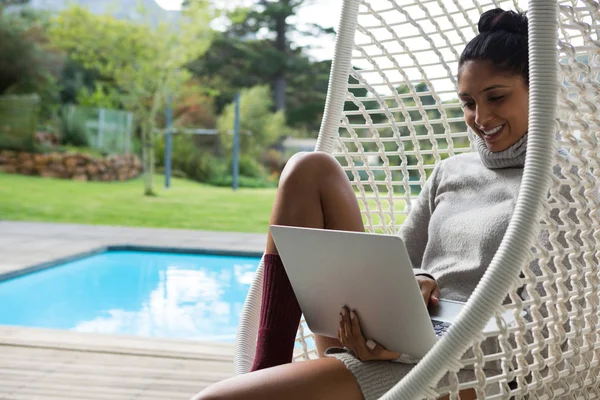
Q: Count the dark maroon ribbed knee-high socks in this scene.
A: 1